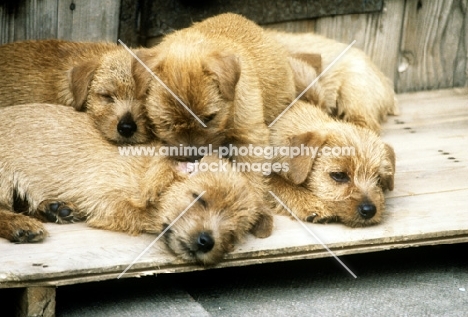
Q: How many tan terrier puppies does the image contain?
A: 5